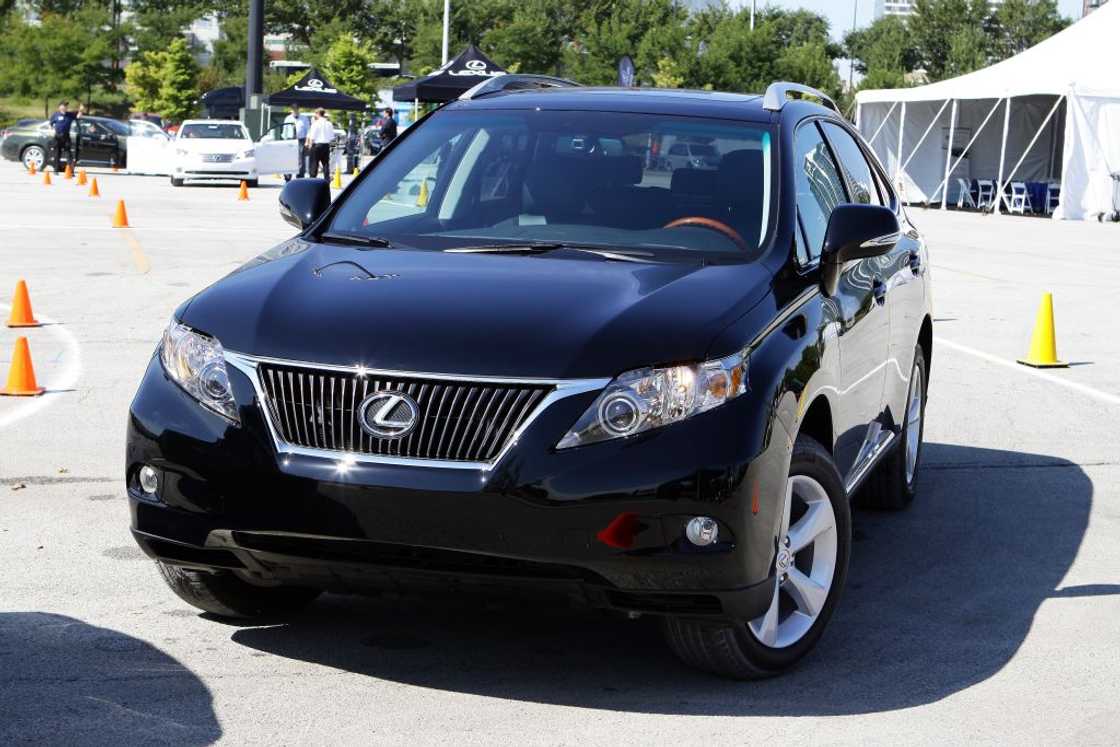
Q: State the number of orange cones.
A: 9